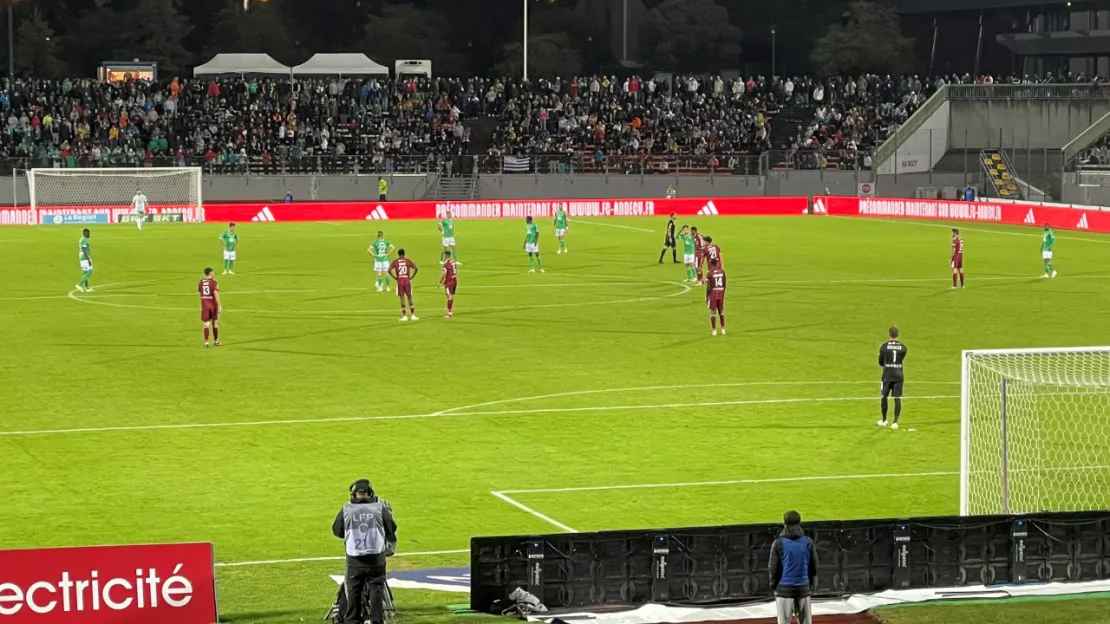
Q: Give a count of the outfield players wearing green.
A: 8